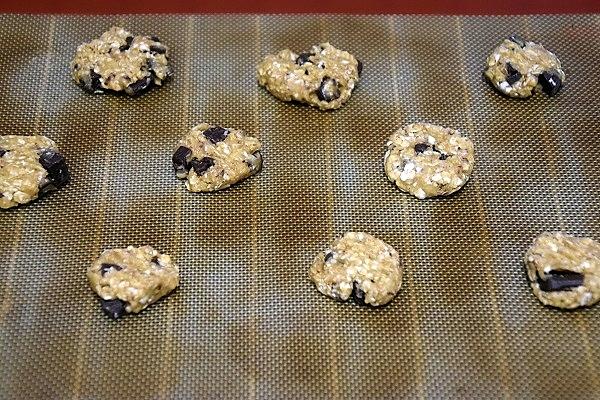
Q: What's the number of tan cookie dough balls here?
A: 9